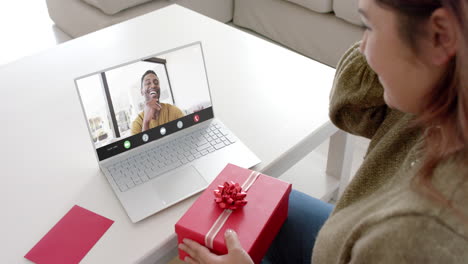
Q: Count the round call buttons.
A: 5